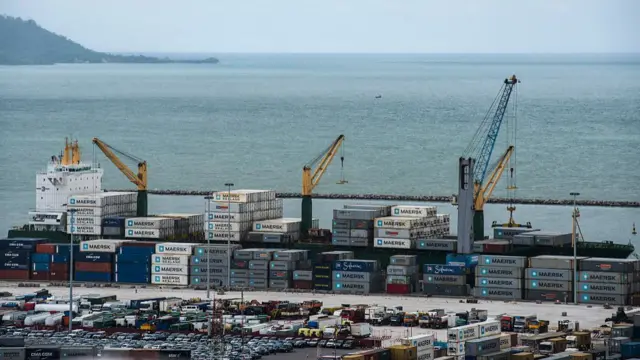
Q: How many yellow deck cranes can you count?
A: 3